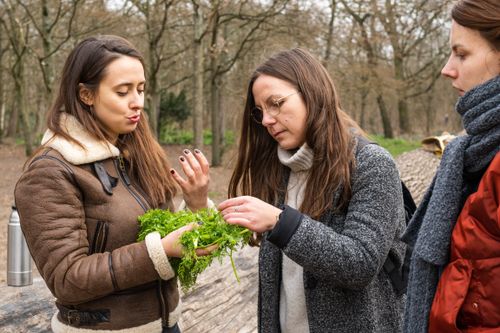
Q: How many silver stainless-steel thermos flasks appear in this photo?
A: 1